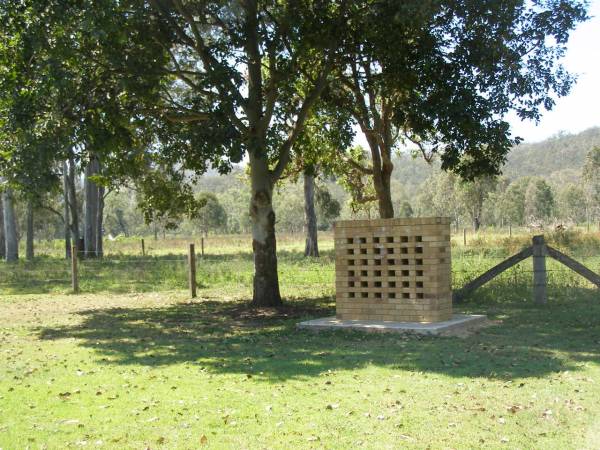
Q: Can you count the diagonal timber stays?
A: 2